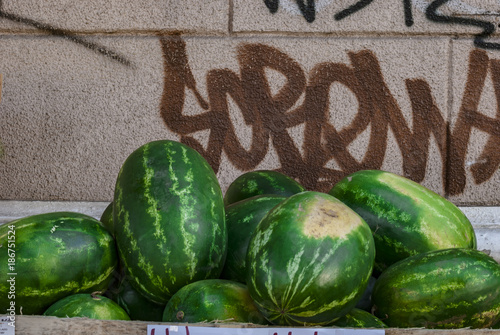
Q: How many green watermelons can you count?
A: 12